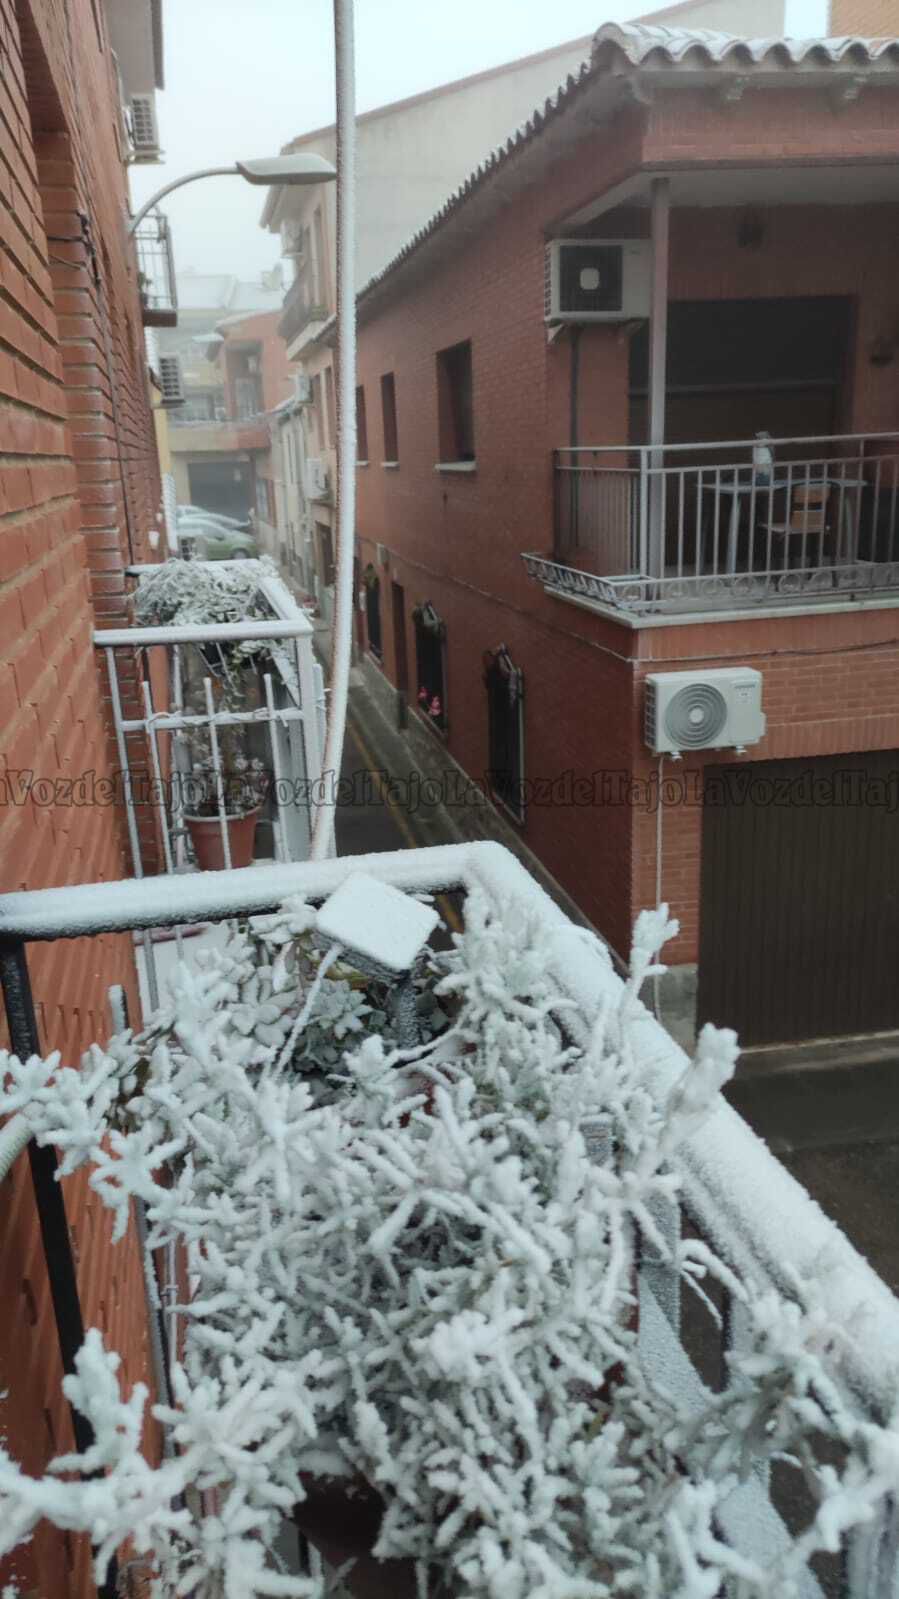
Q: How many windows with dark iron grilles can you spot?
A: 3